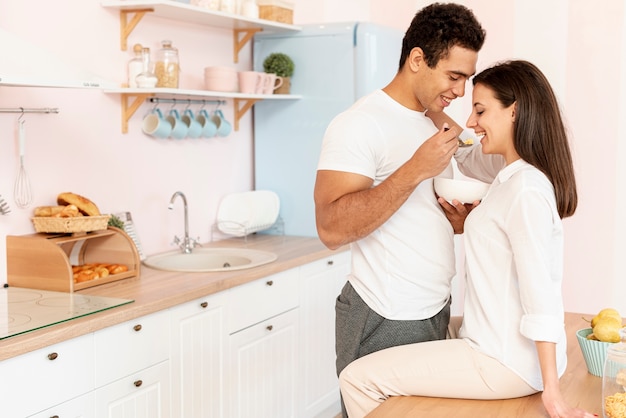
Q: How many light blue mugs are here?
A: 5